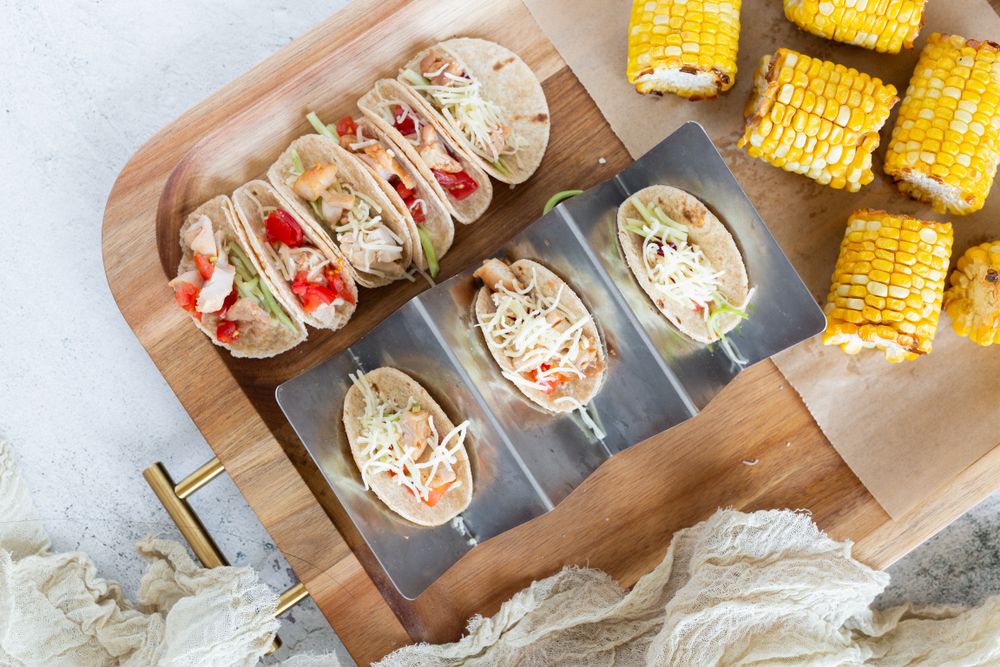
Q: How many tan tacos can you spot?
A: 9